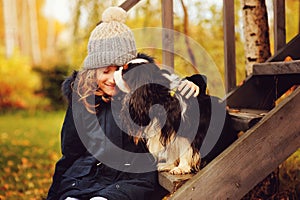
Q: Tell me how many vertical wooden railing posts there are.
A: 3